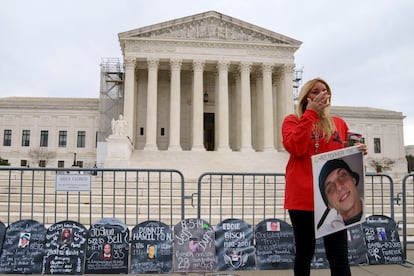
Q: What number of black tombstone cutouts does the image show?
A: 11